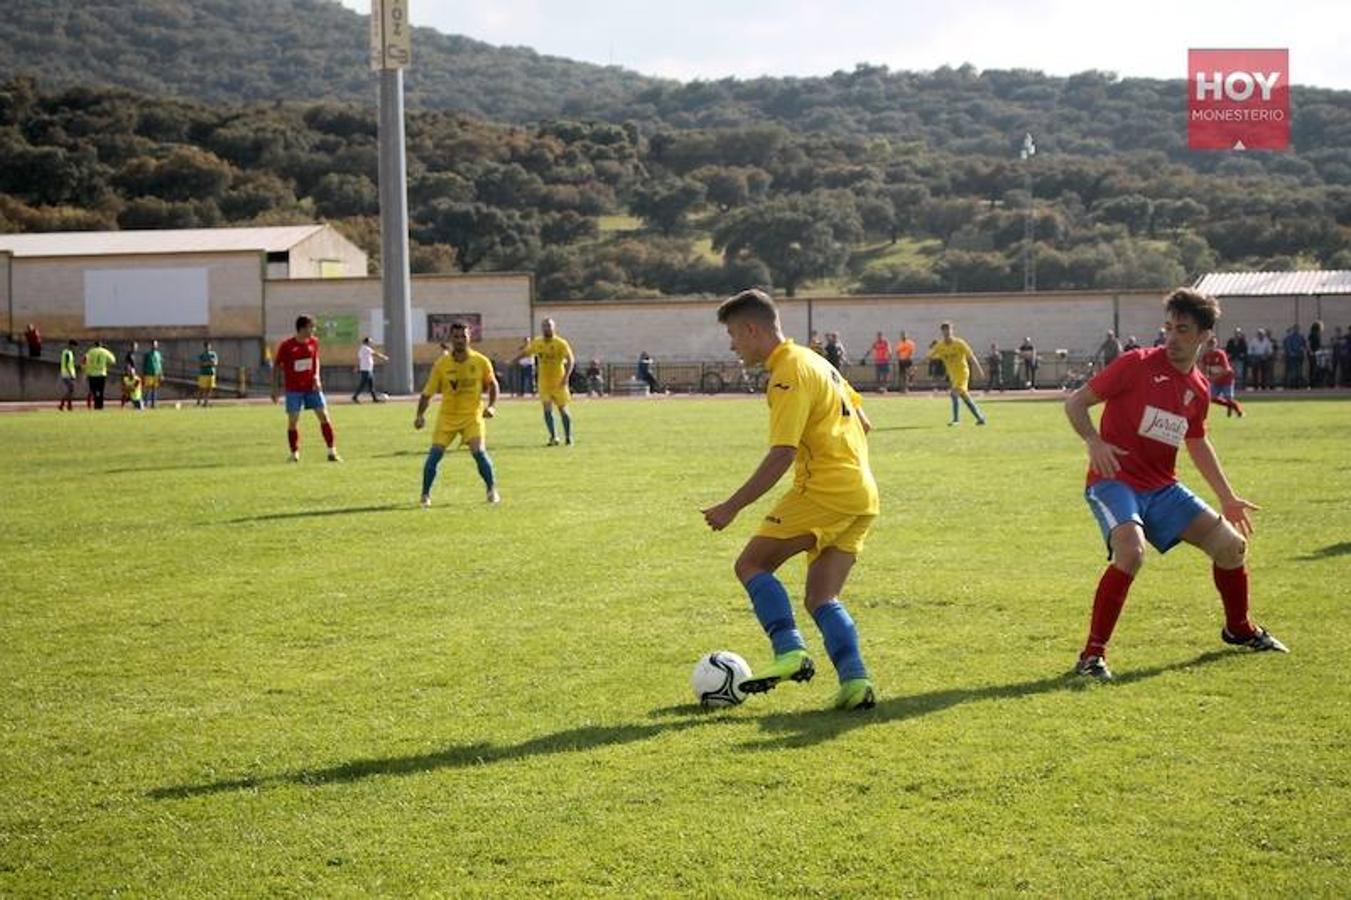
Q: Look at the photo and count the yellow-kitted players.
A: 4